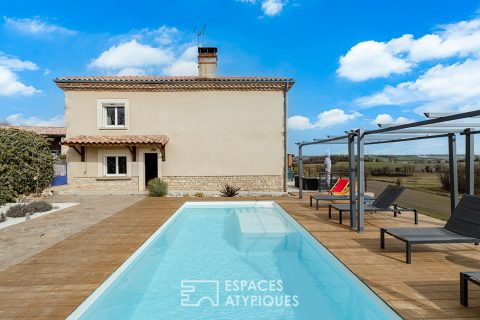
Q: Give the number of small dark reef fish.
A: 0